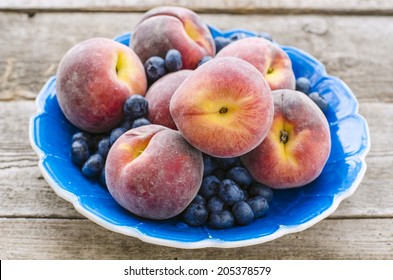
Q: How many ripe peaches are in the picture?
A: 7